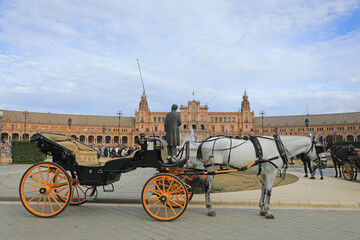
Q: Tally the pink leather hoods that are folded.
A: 0